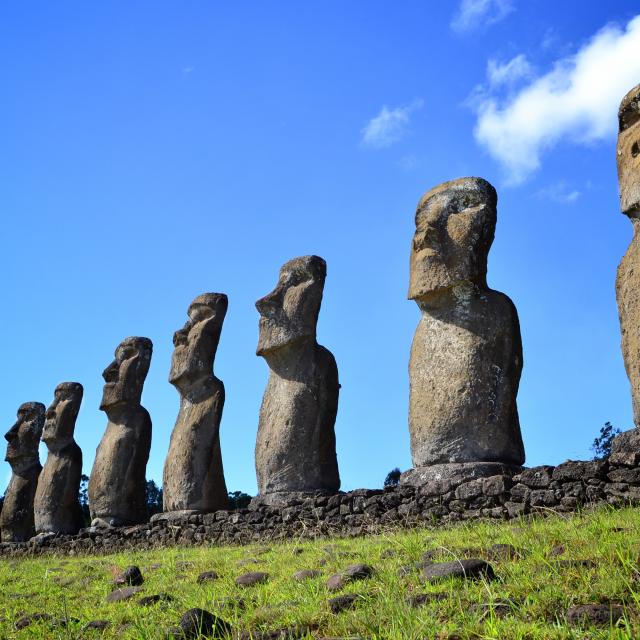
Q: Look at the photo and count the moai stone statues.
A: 7